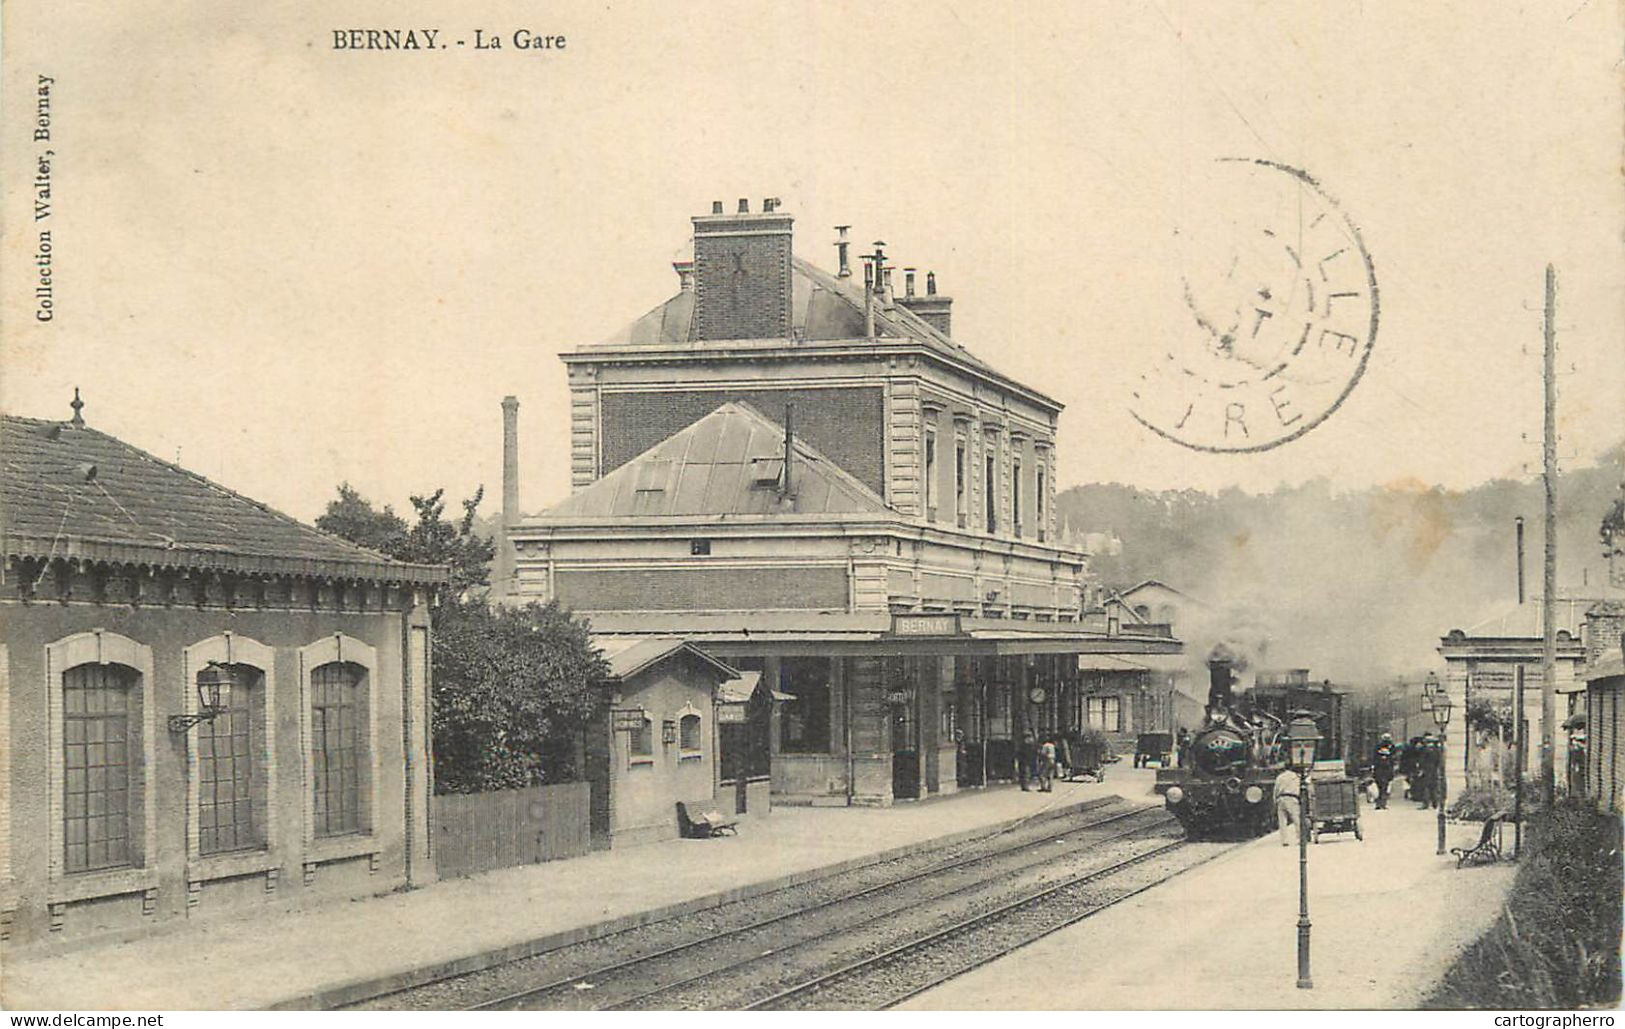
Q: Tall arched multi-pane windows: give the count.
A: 3